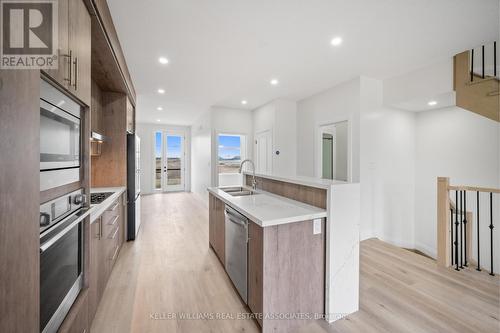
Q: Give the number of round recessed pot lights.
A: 8